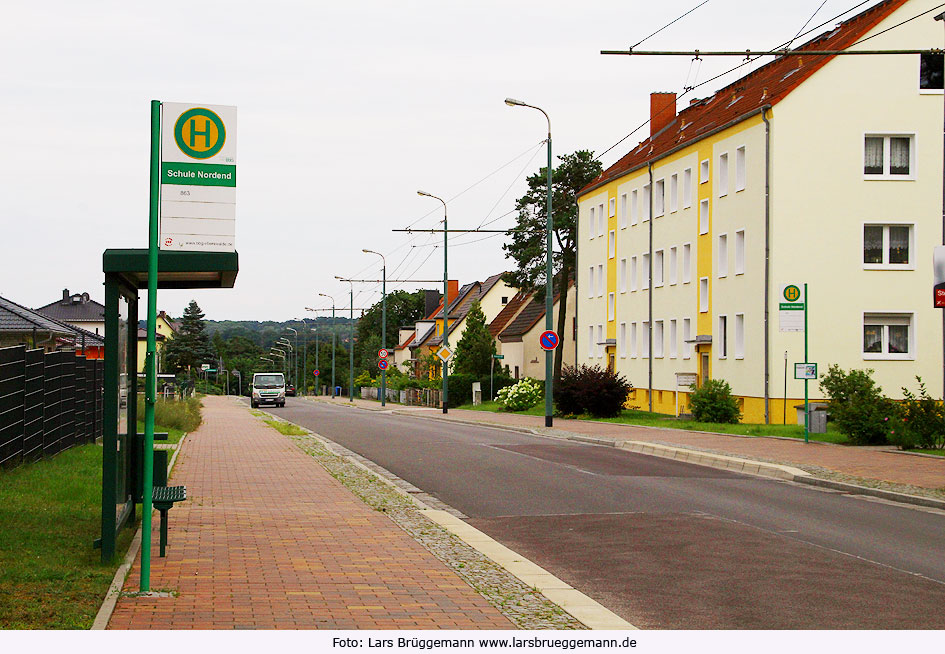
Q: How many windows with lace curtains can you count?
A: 3